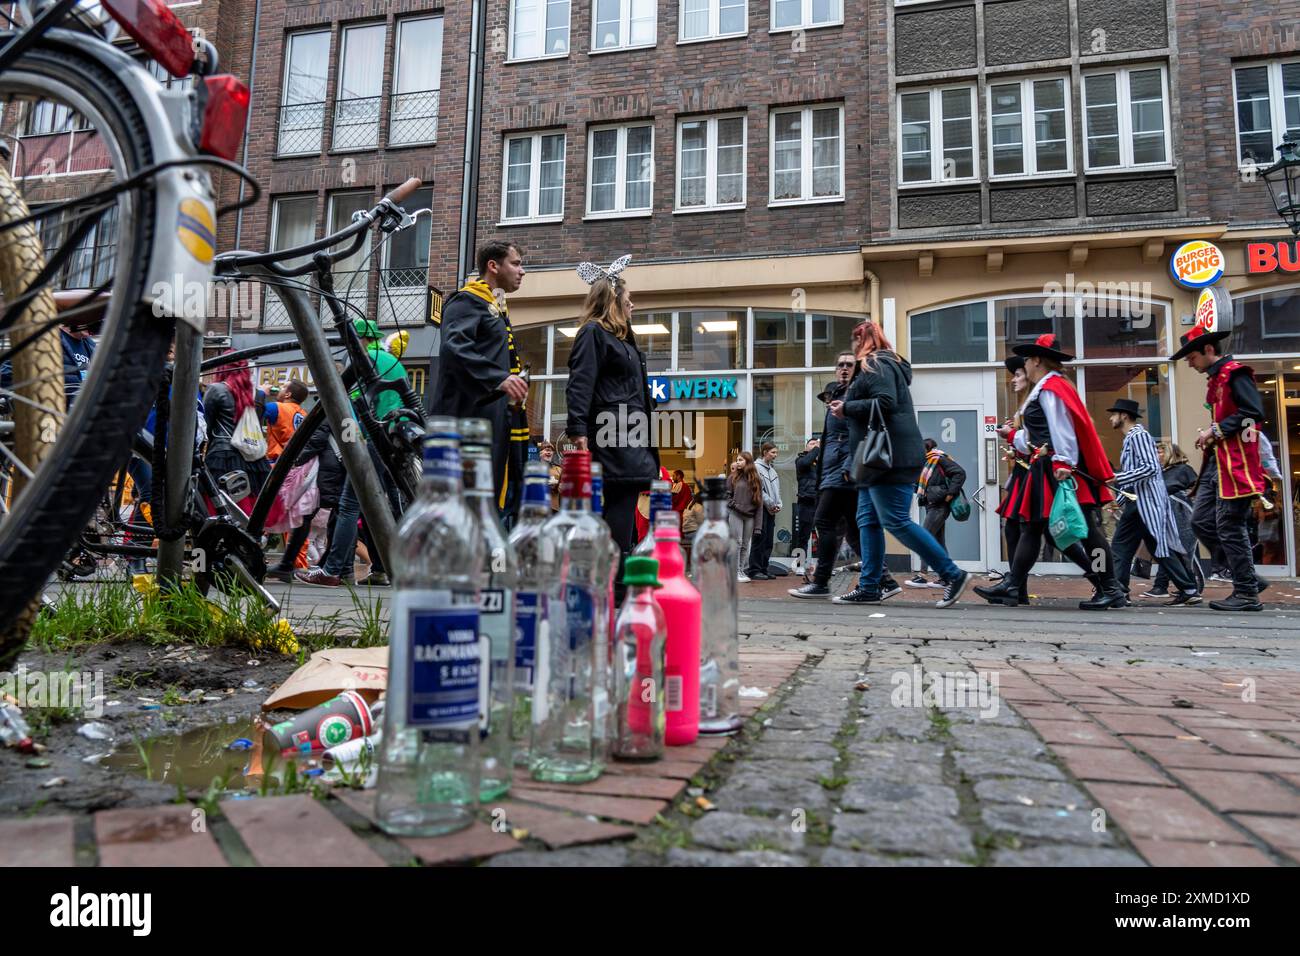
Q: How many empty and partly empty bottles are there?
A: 9